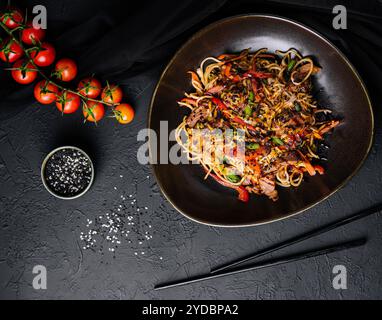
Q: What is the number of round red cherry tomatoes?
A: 12